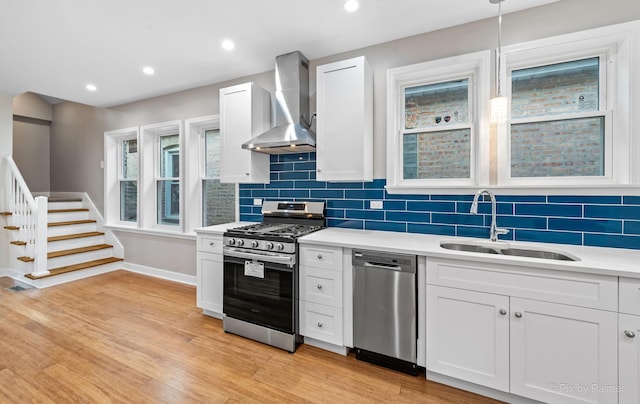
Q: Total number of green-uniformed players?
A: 0